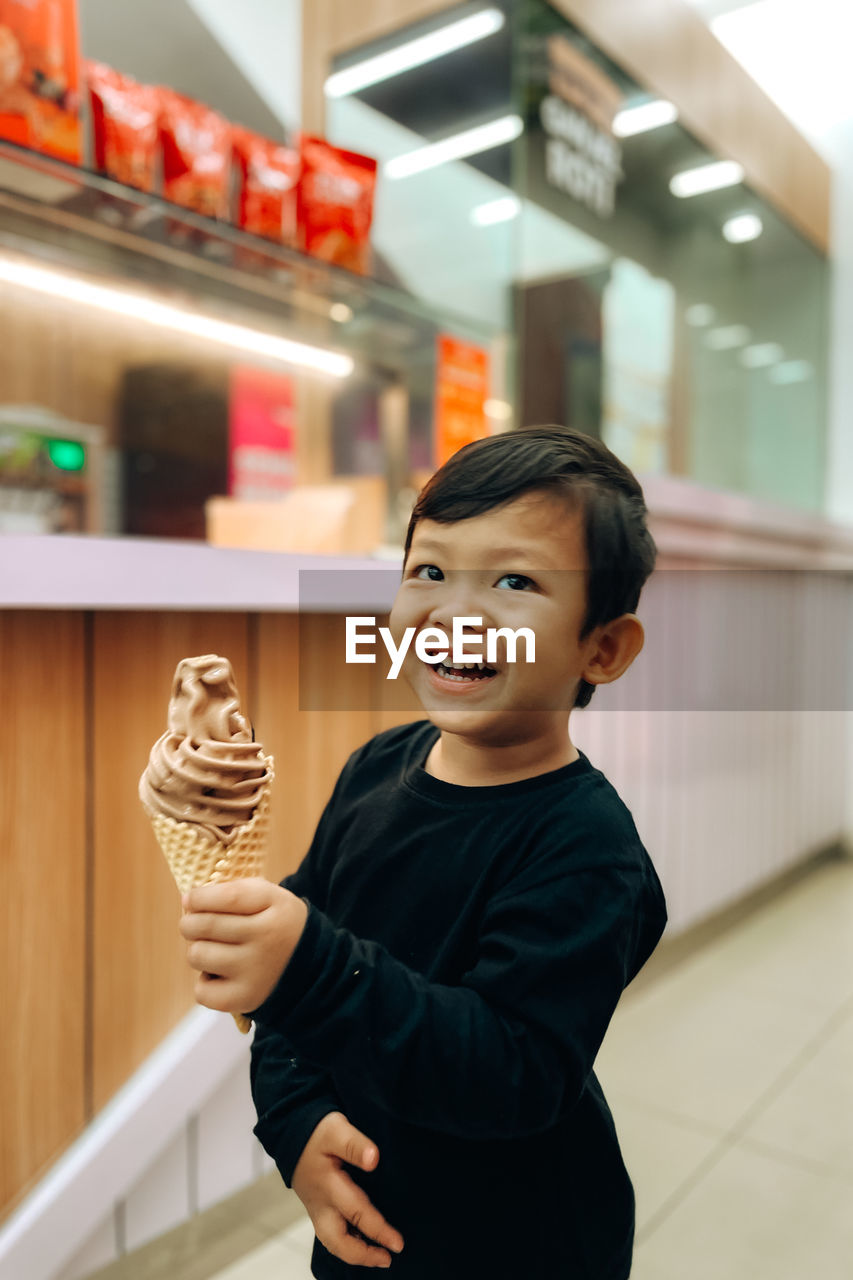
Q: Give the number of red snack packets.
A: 5